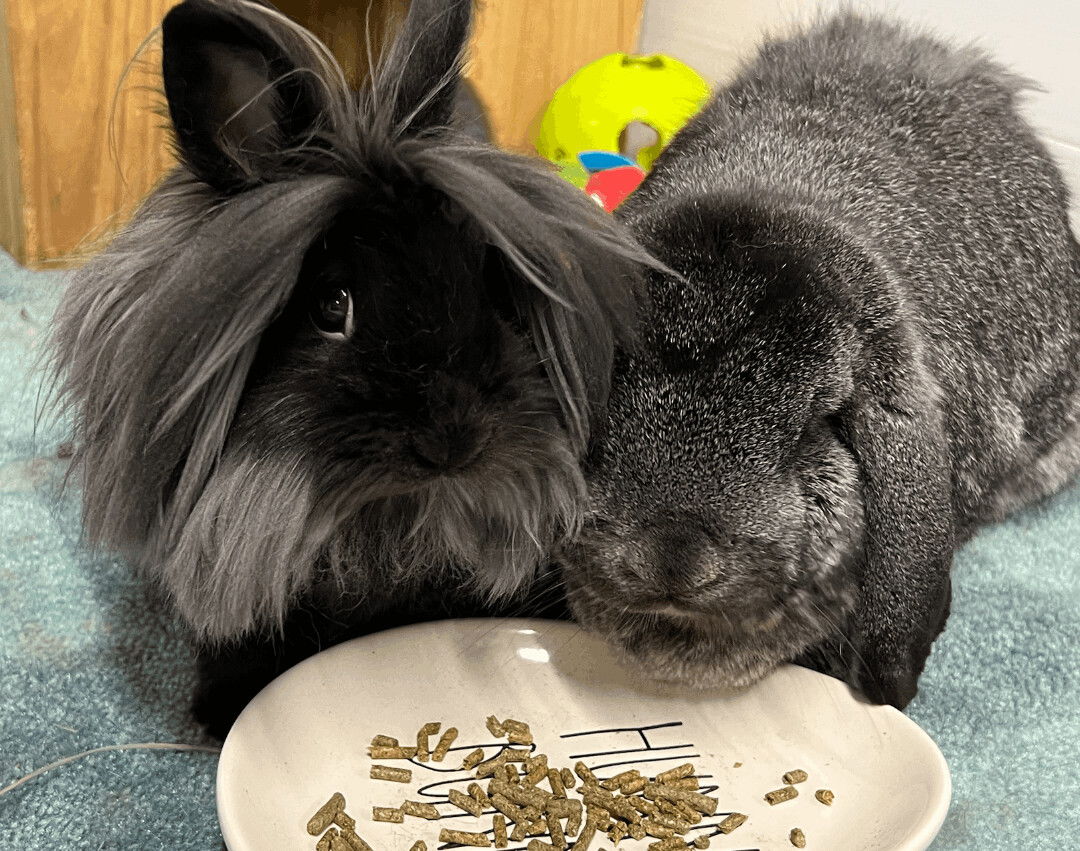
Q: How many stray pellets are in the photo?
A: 4